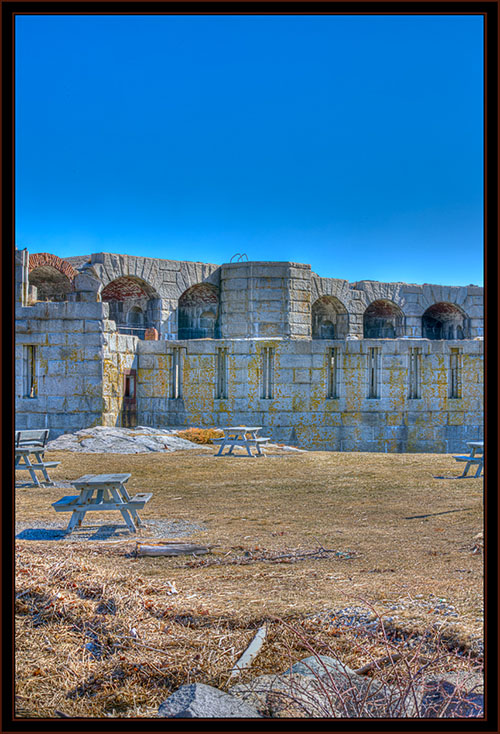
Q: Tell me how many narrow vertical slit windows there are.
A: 8